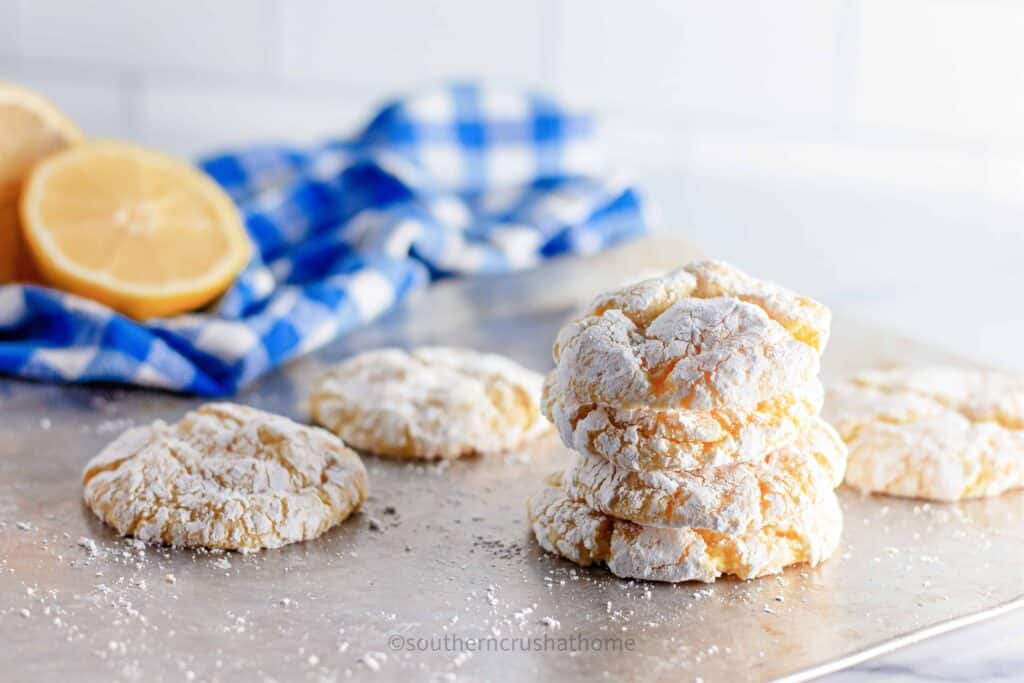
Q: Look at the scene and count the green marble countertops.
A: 0